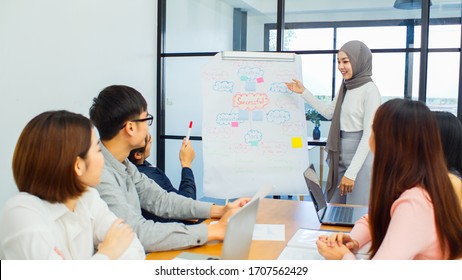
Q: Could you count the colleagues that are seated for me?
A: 5